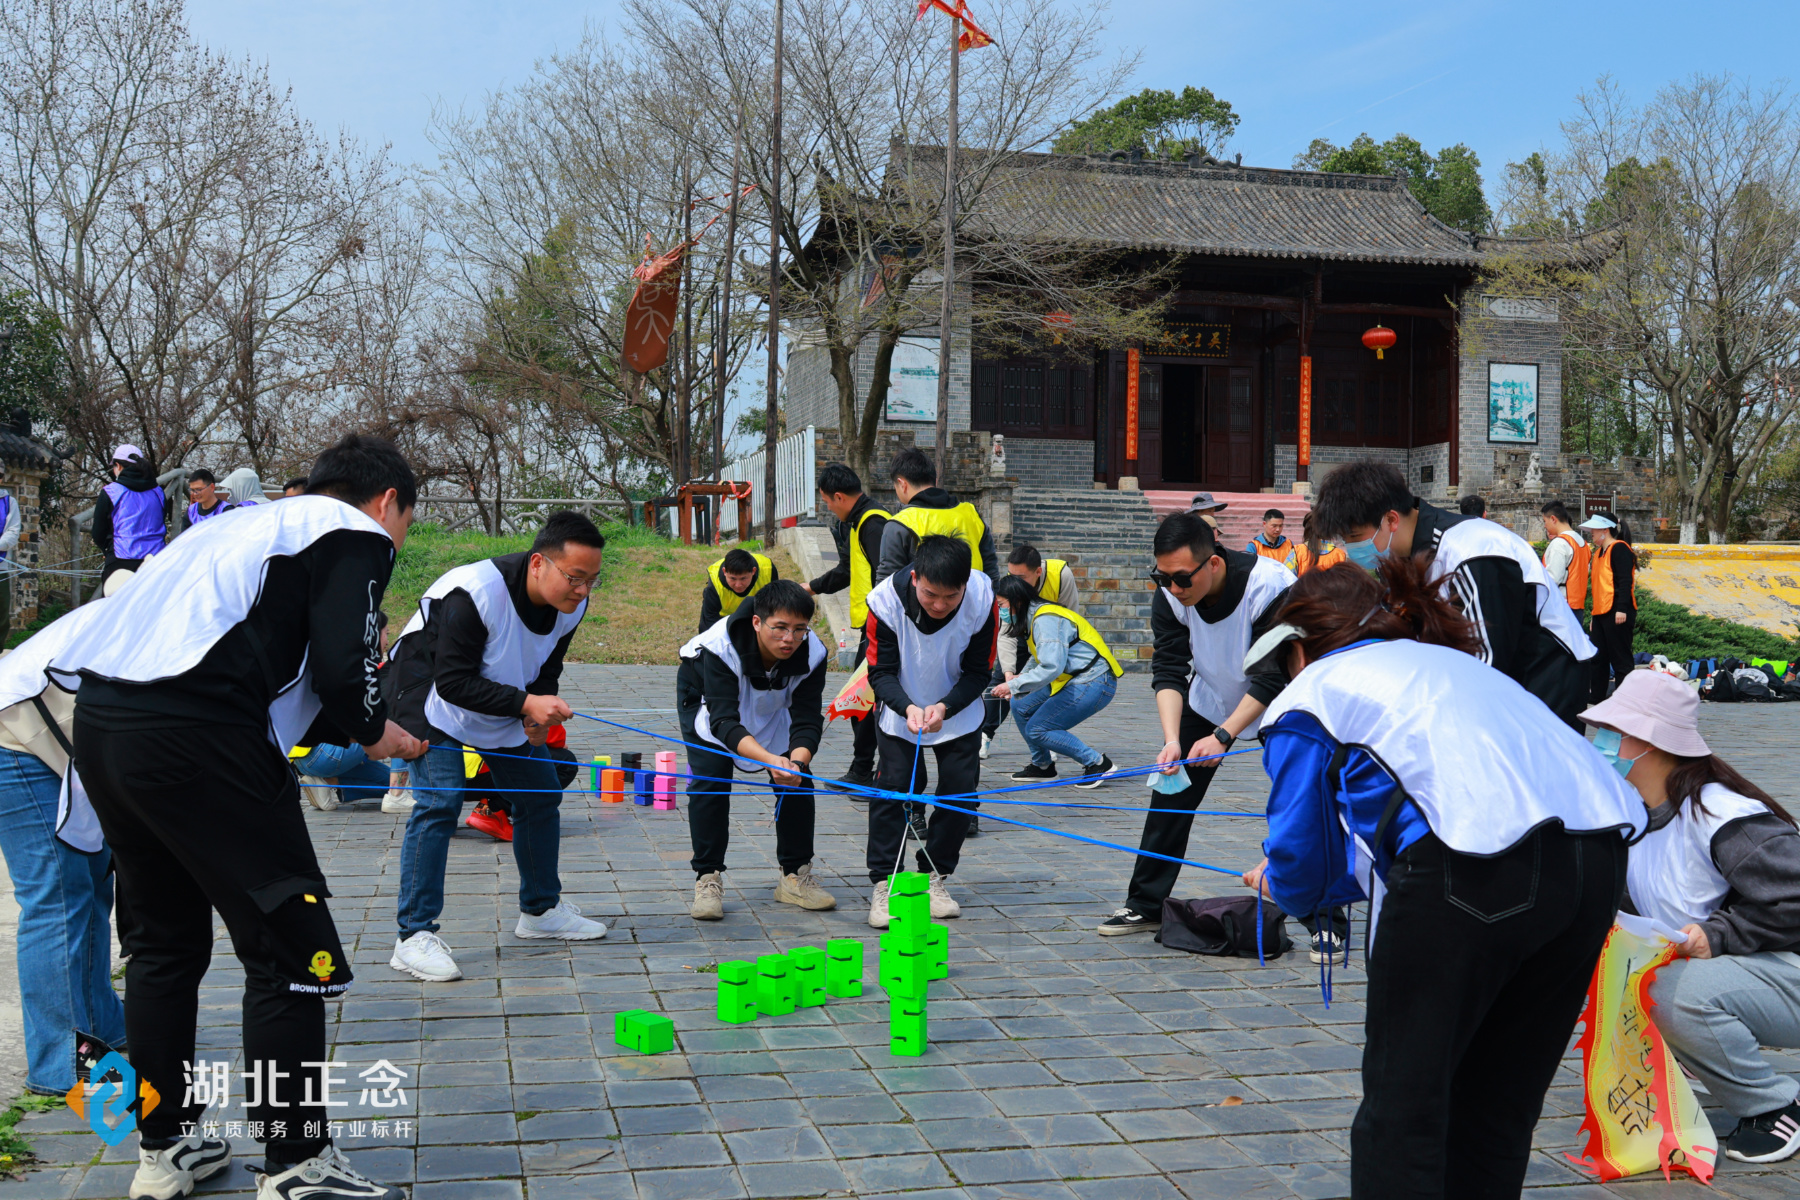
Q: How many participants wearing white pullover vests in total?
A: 9